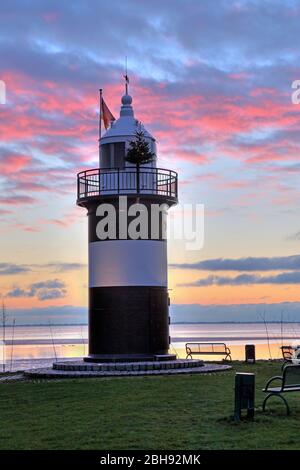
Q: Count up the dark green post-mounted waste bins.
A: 2